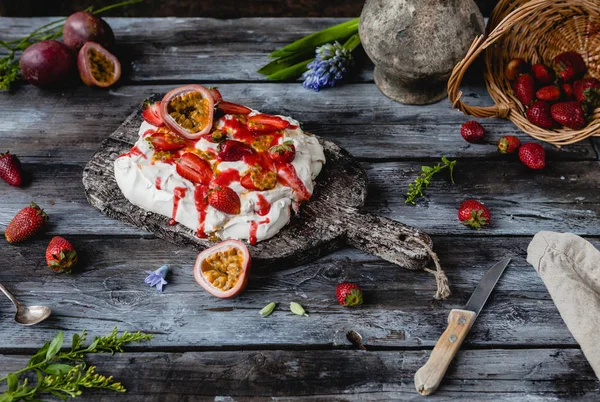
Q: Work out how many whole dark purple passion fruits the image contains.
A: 2